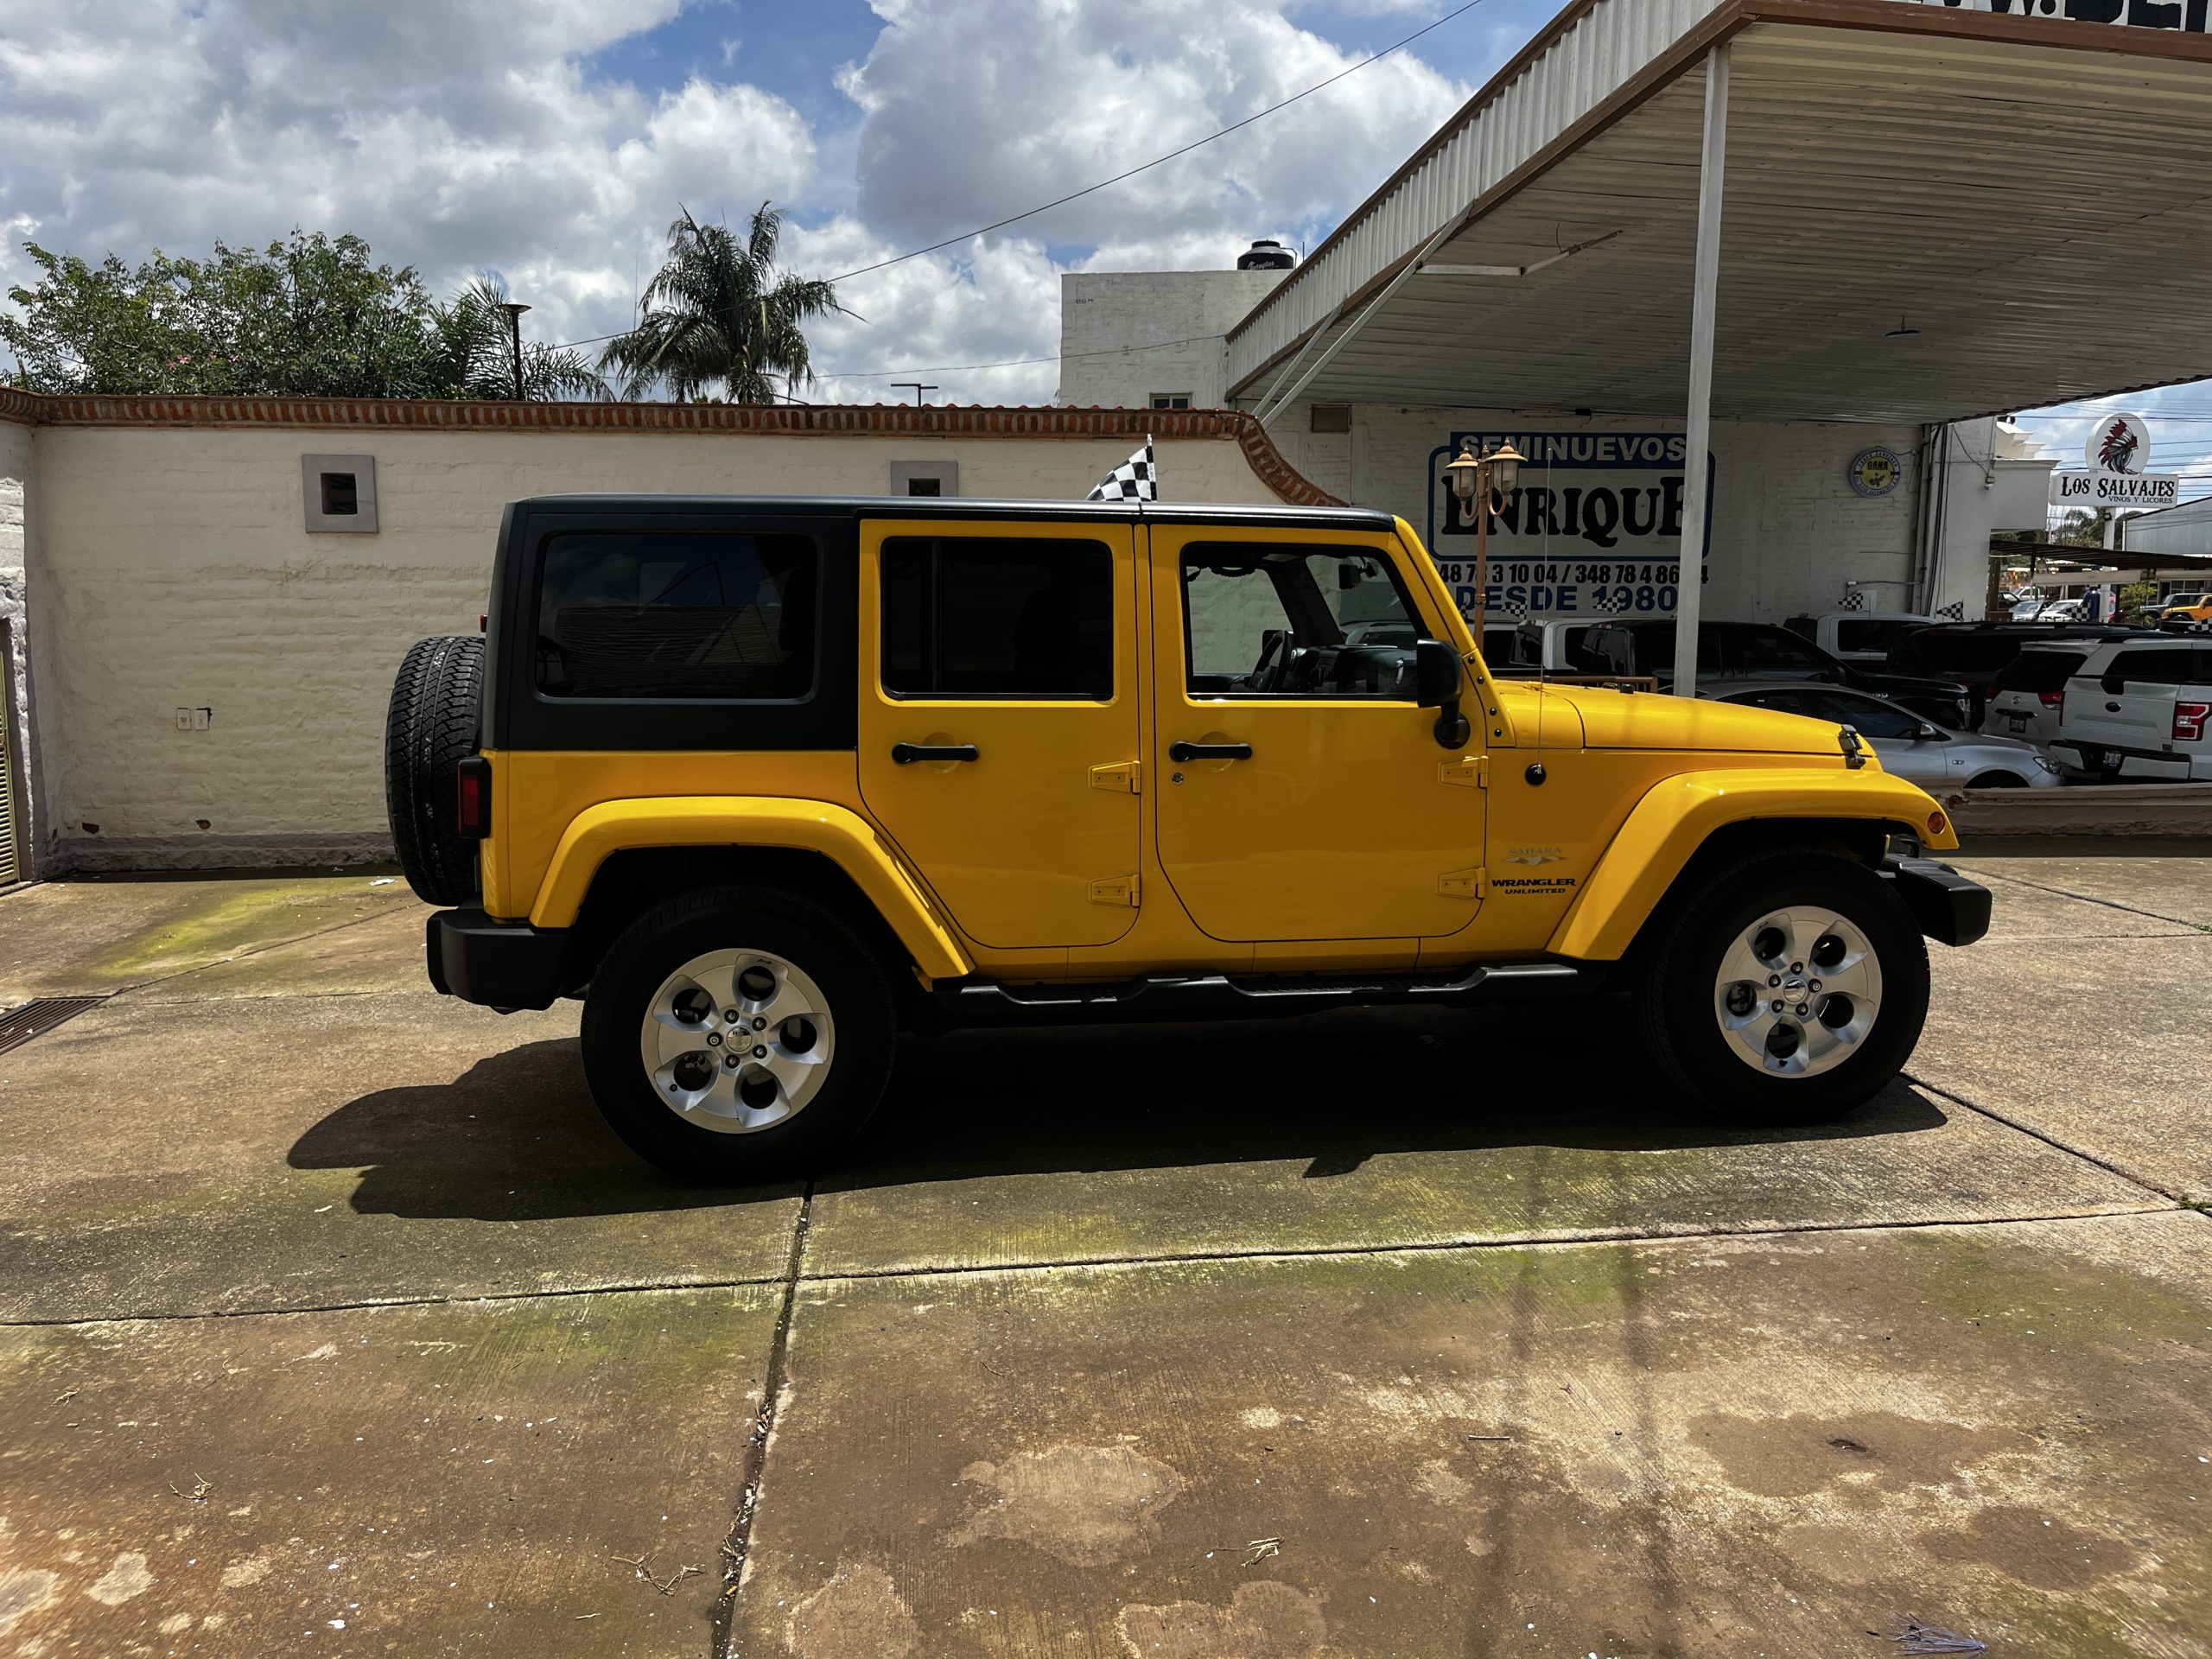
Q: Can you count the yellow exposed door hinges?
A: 4